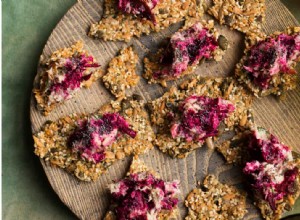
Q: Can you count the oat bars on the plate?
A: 11